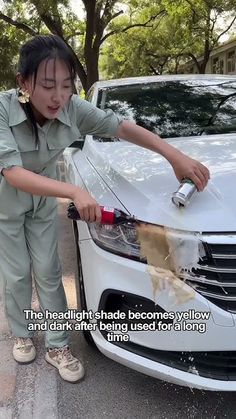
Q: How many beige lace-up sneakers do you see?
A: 2